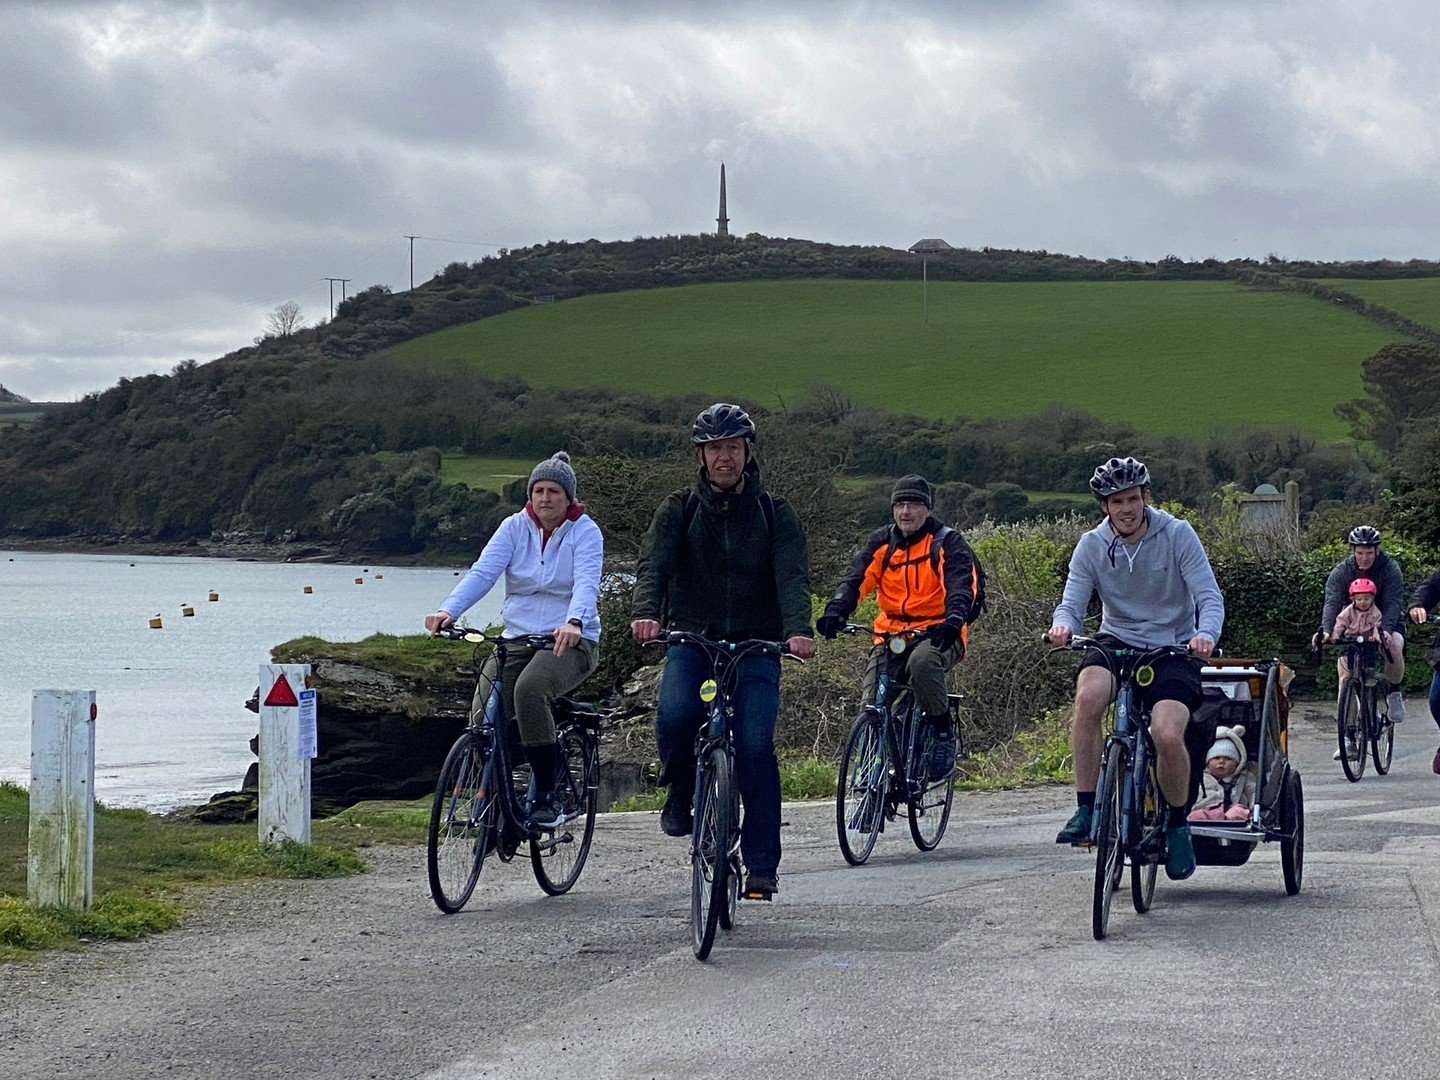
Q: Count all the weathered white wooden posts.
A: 2